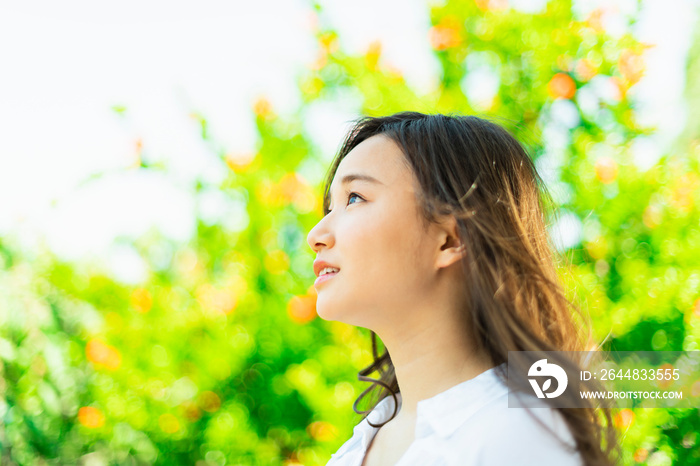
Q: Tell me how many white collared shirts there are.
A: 1